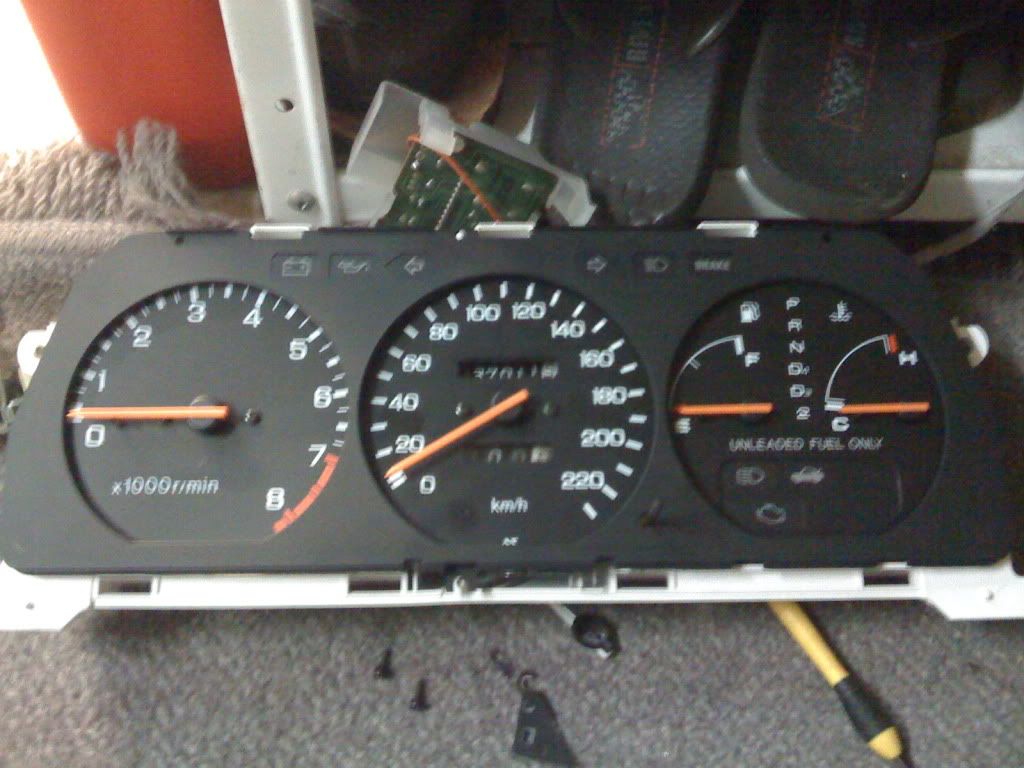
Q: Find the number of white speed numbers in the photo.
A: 12